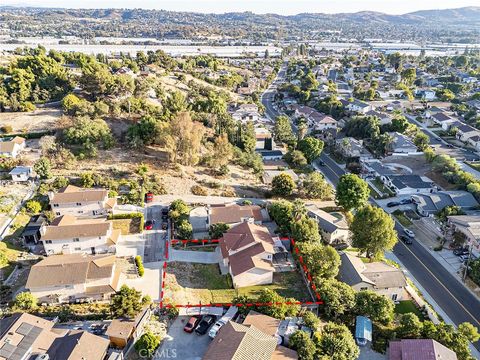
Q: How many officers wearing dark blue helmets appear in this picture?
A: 0